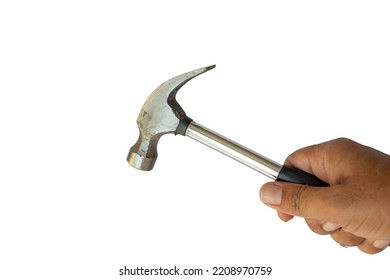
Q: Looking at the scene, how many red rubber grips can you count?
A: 0